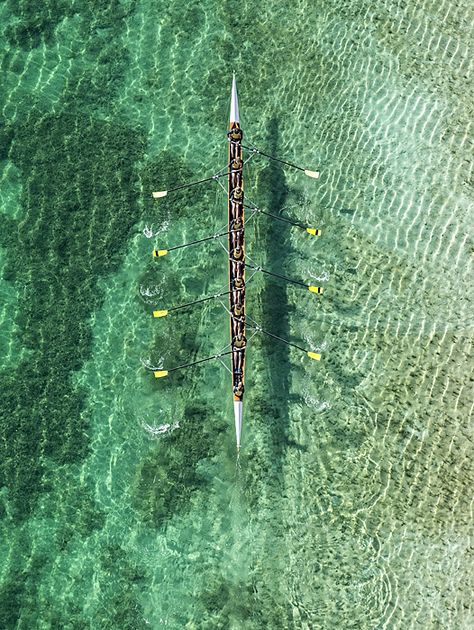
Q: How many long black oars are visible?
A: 8